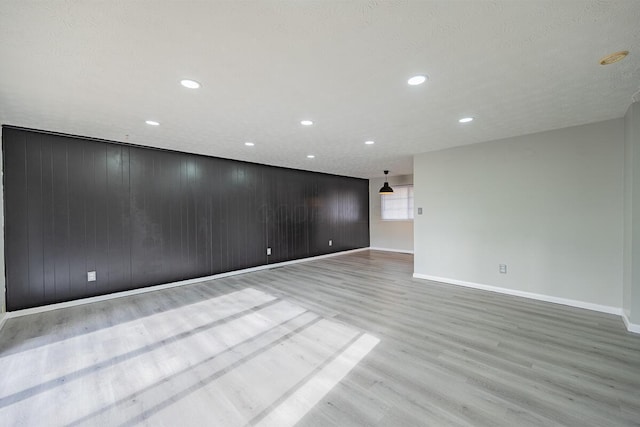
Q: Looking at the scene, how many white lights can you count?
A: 8